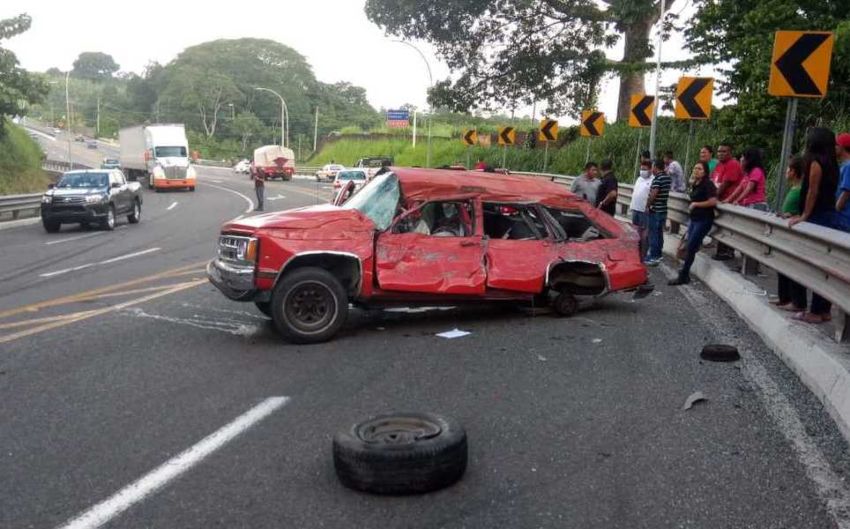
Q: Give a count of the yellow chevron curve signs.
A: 7